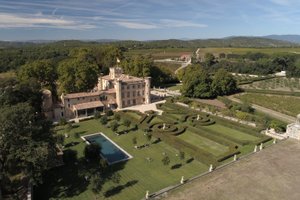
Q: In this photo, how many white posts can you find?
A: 7